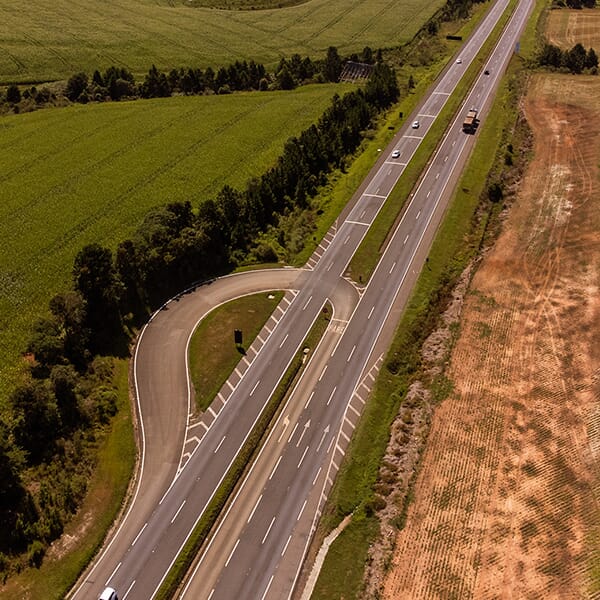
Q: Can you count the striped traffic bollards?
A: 0